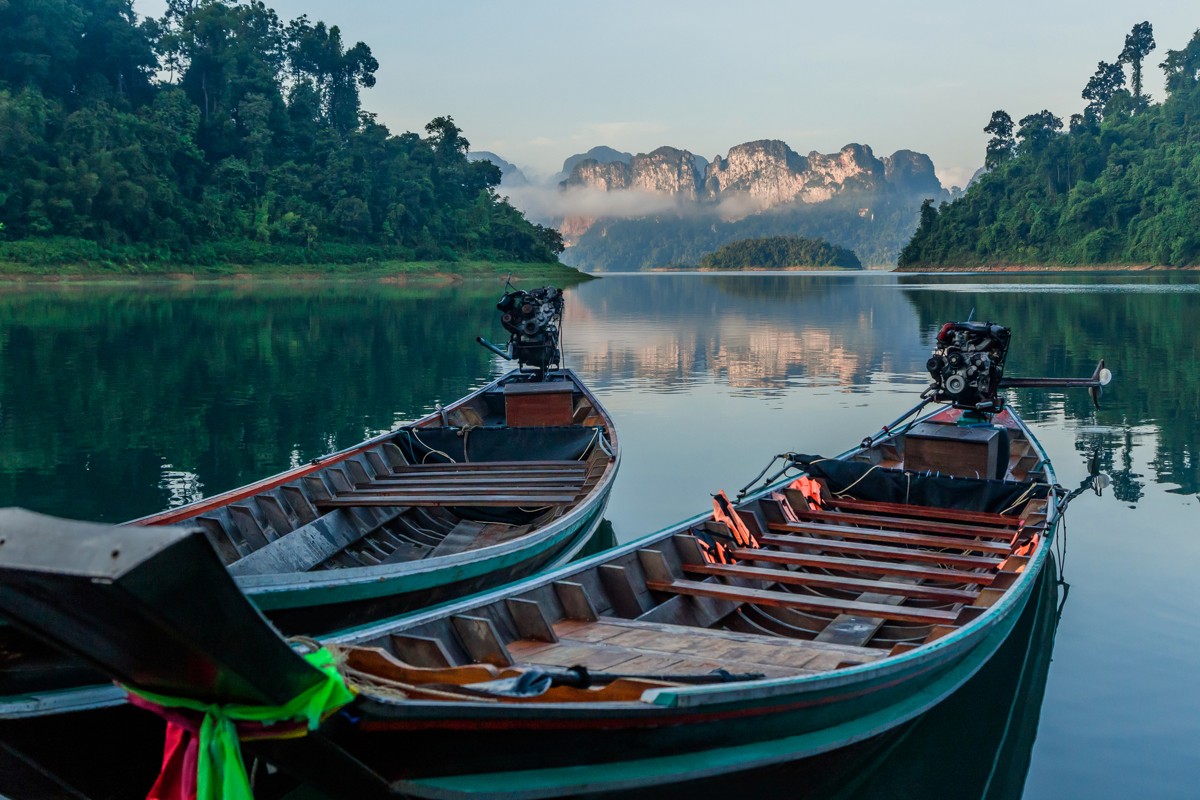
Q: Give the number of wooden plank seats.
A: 12